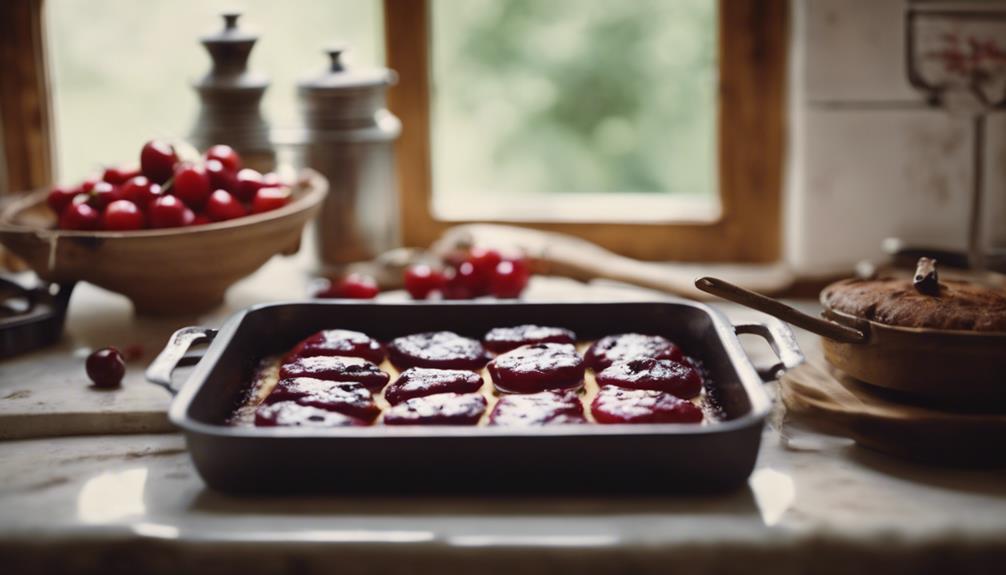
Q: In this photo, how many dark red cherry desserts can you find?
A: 13